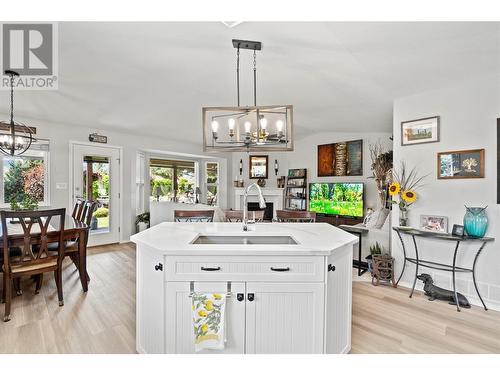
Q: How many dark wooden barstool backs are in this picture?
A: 3